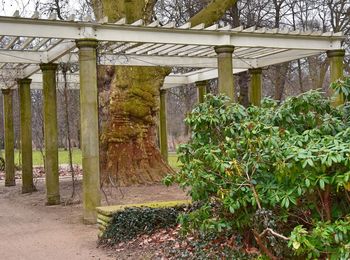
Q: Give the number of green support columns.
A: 9